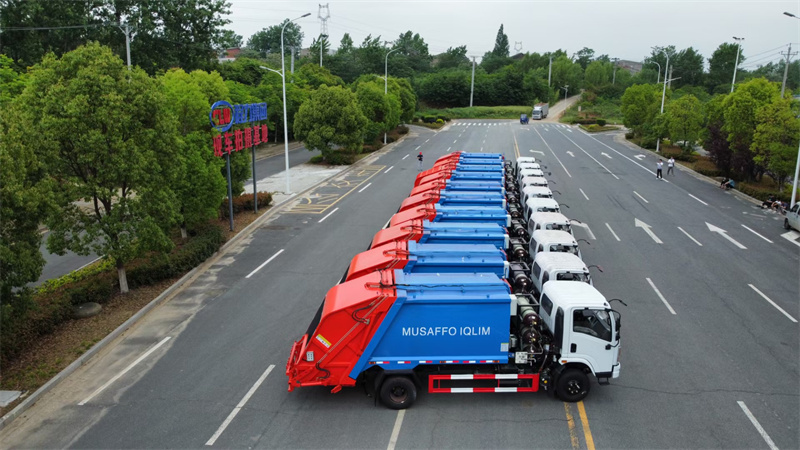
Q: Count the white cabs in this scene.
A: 10